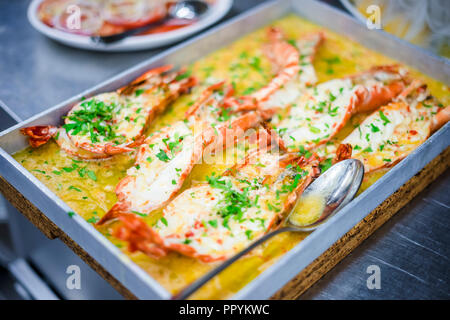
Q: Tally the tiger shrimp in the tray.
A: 6